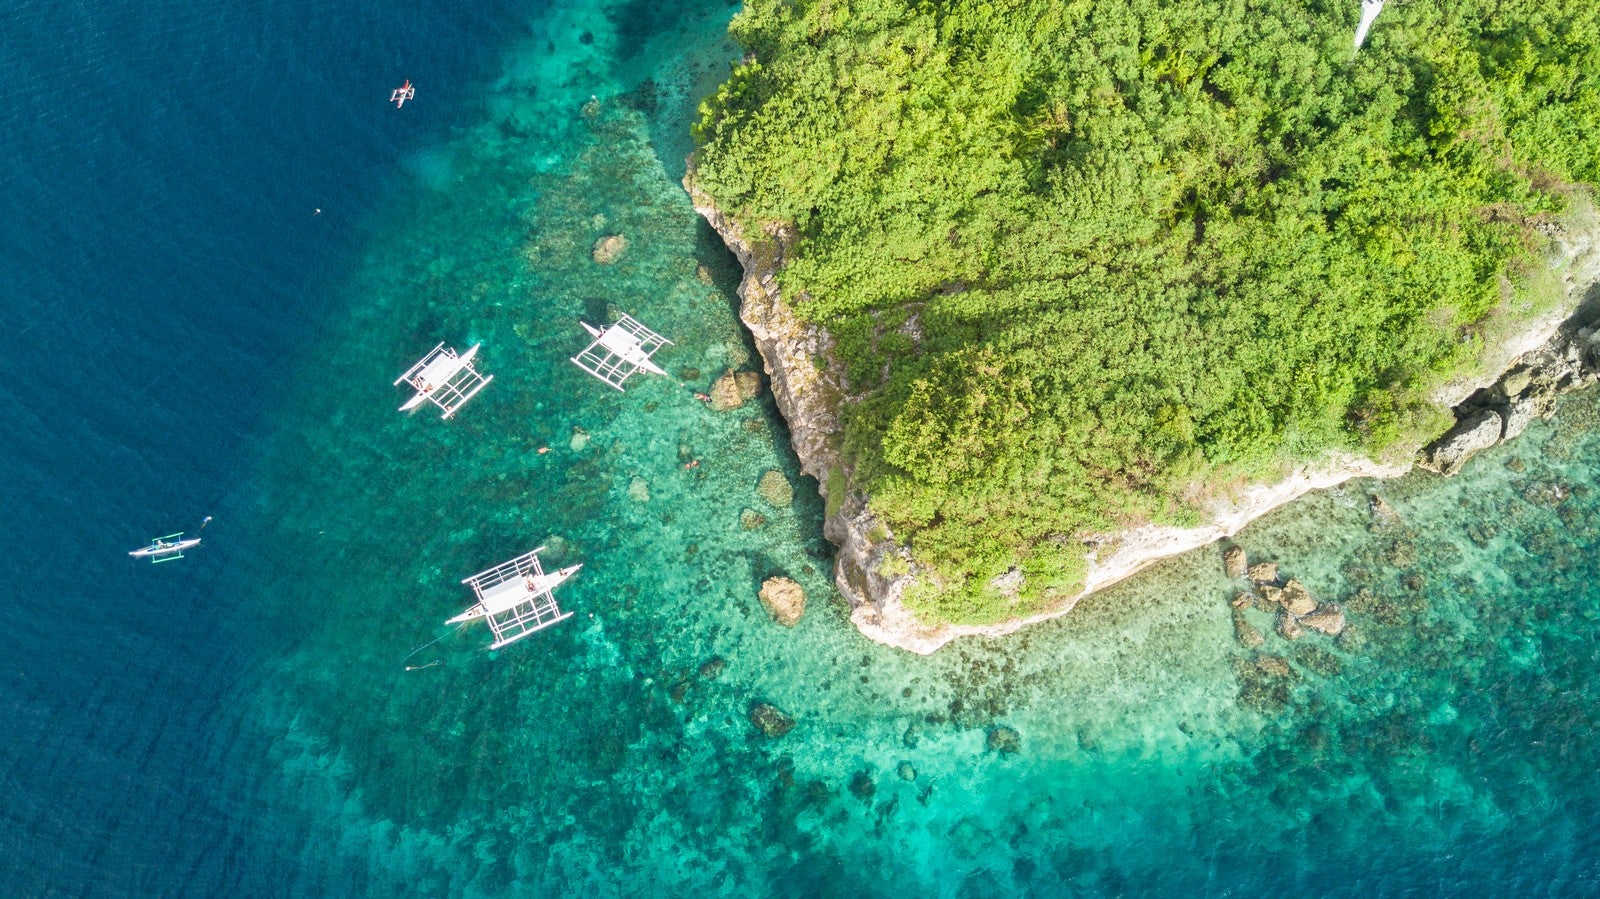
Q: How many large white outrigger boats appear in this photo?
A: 3